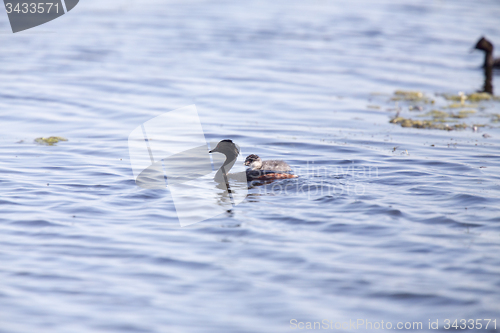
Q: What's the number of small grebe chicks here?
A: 1